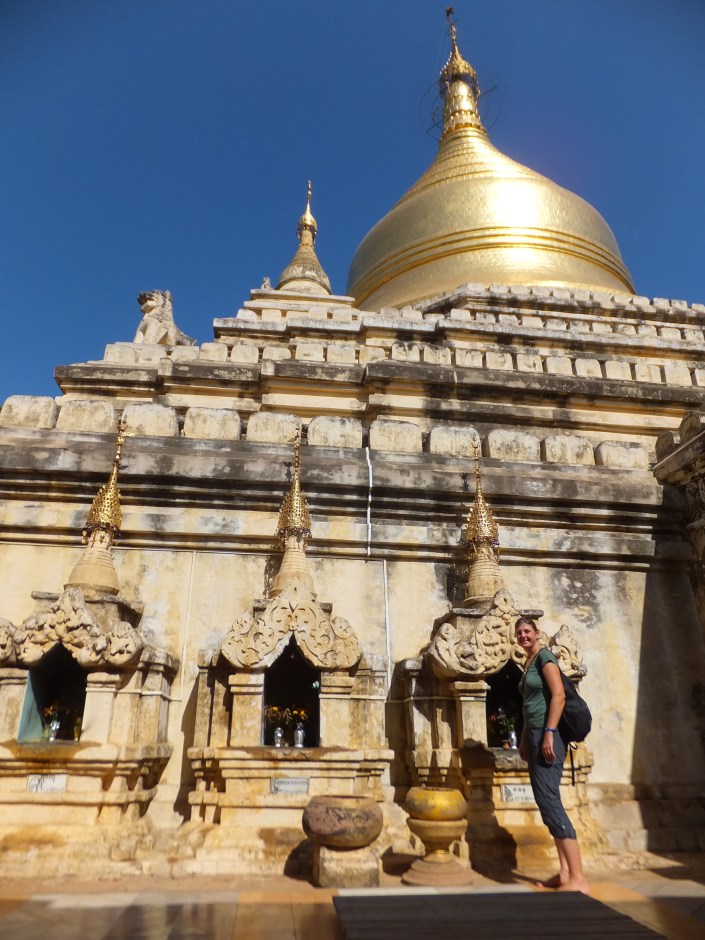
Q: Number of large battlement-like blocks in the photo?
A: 11